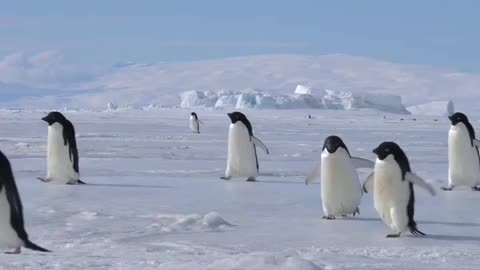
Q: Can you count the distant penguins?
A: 1